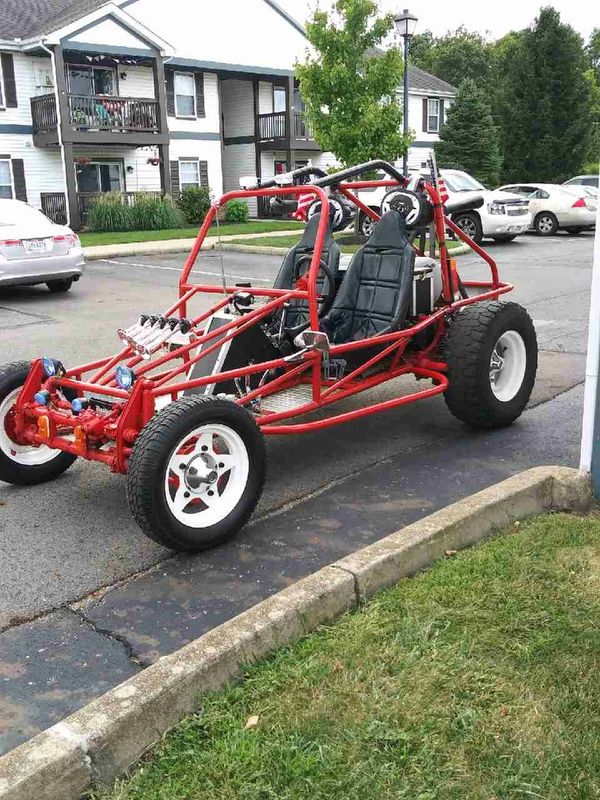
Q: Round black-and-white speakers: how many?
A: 2